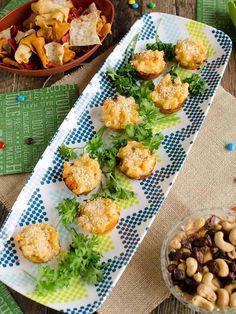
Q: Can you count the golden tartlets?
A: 8